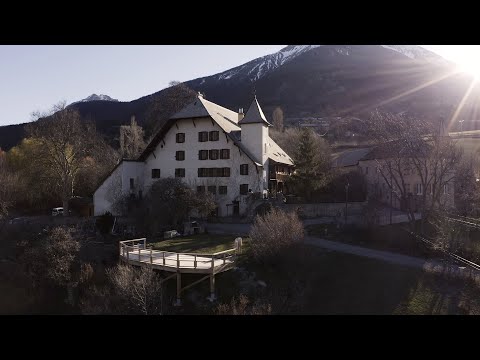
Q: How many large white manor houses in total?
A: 1